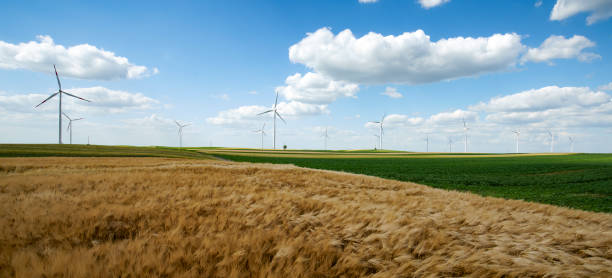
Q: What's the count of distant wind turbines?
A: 14